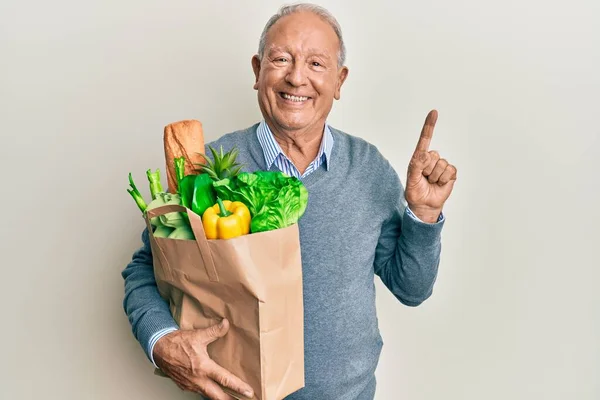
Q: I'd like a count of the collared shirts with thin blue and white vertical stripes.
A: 1